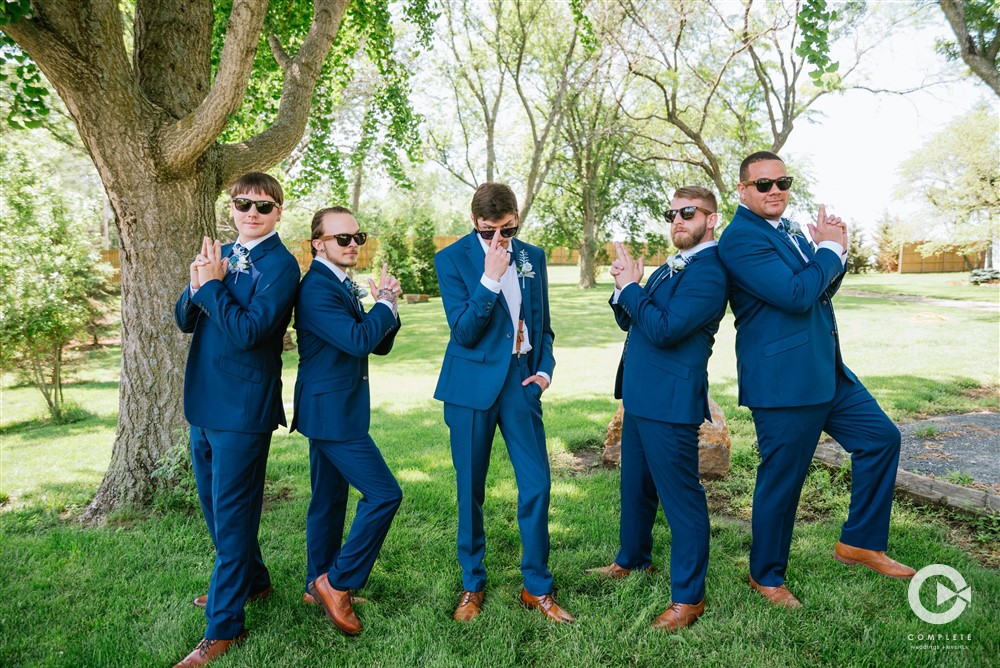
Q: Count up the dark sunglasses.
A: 5